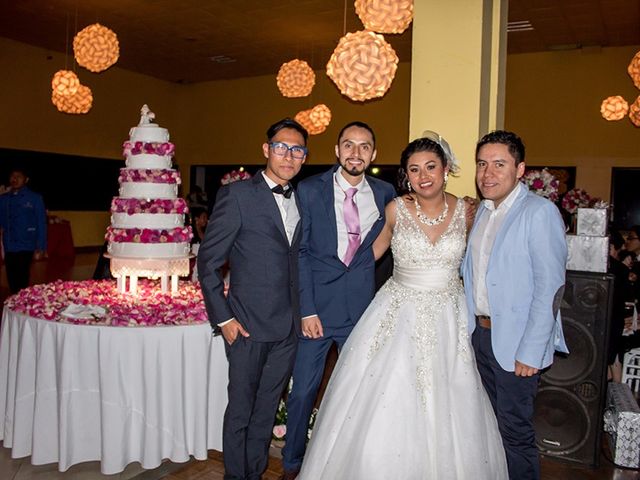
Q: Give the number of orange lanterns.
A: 11